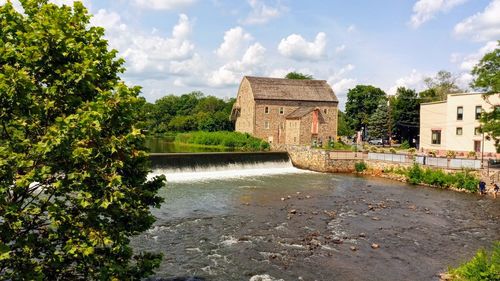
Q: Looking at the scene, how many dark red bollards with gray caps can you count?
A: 0